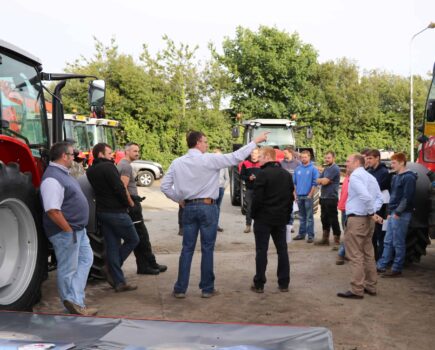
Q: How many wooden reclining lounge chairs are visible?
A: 0